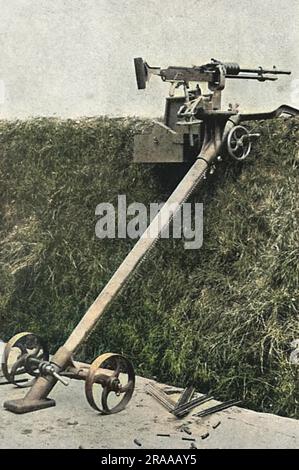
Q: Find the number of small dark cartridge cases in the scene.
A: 7